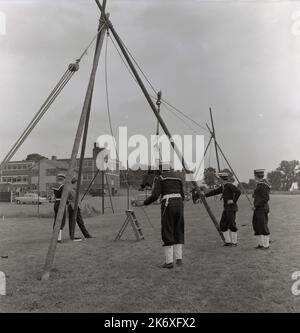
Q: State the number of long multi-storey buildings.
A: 1